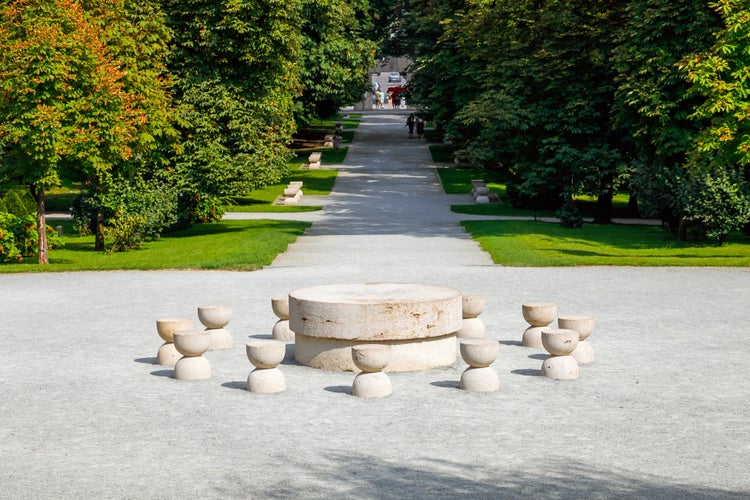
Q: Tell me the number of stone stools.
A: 11